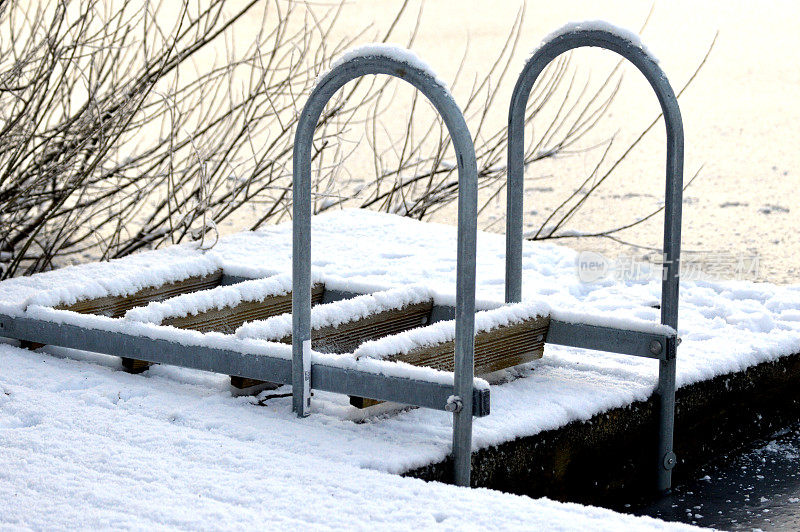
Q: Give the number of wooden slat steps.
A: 4